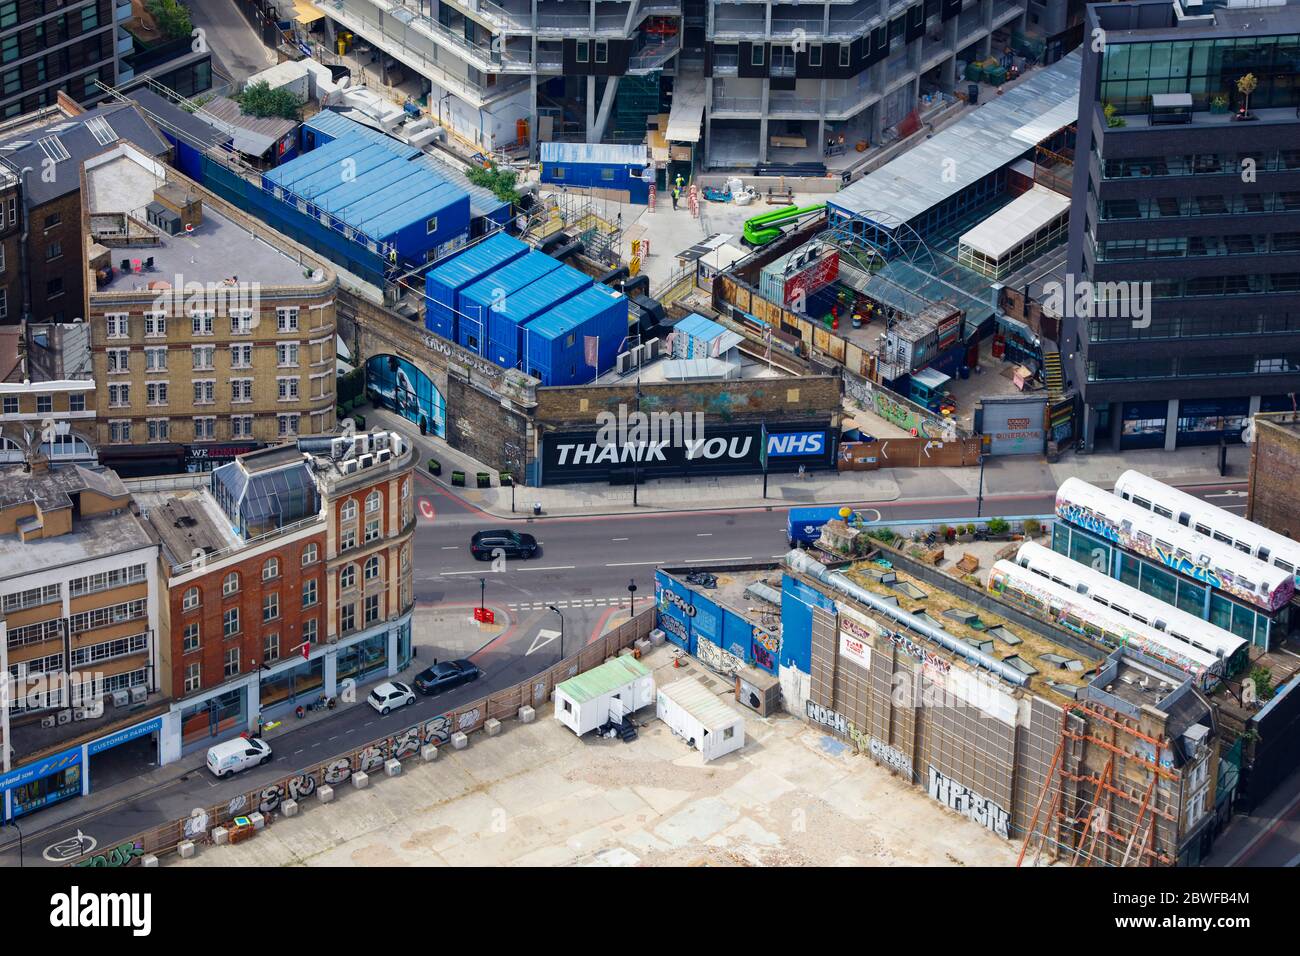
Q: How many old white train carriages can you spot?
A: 4